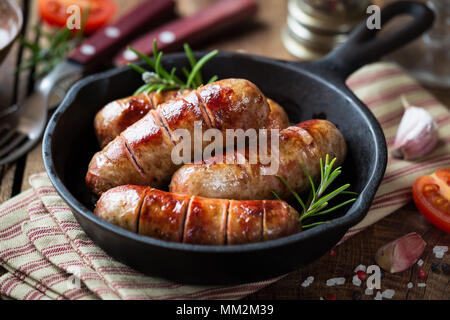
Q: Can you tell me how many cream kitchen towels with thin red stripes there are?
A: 1